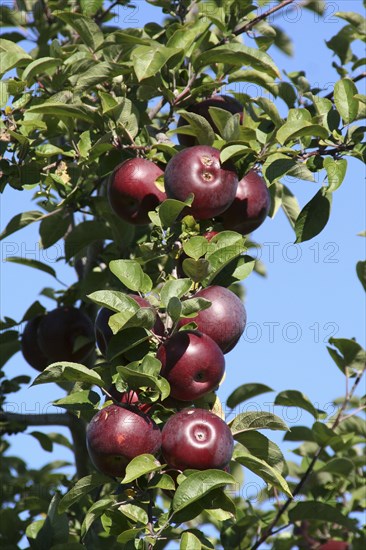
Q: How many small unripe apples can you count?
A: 0